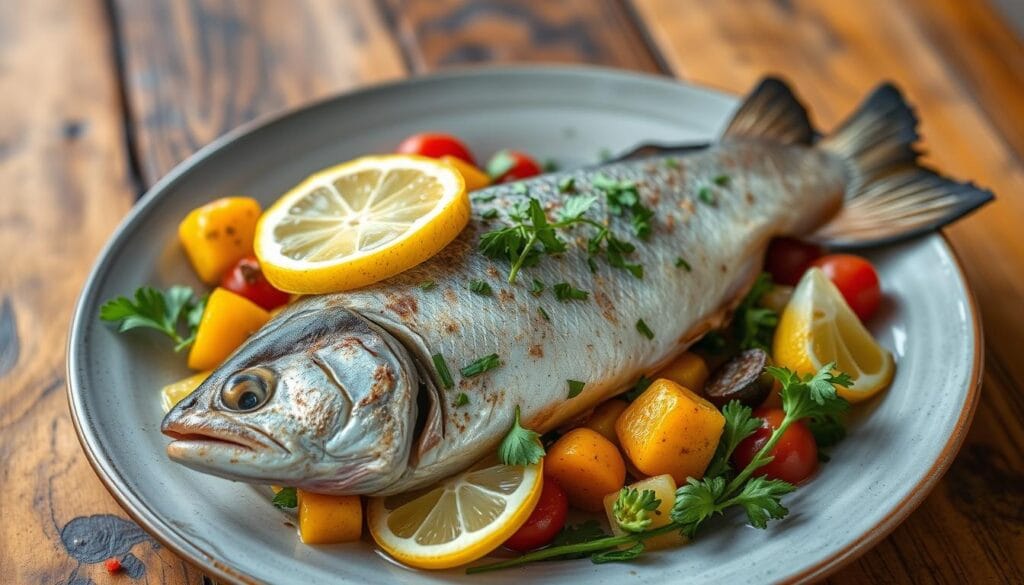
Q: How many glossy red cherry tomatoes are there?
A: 7